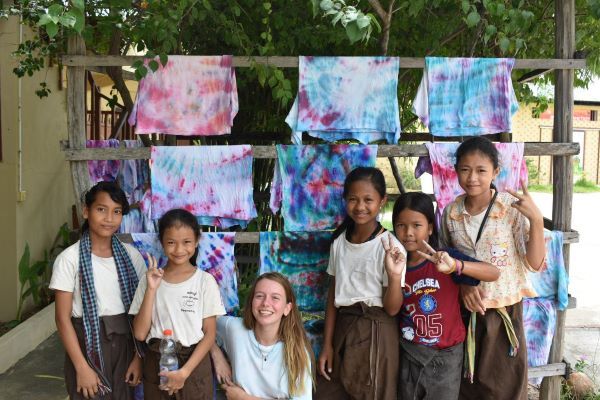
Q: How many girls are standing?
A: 5